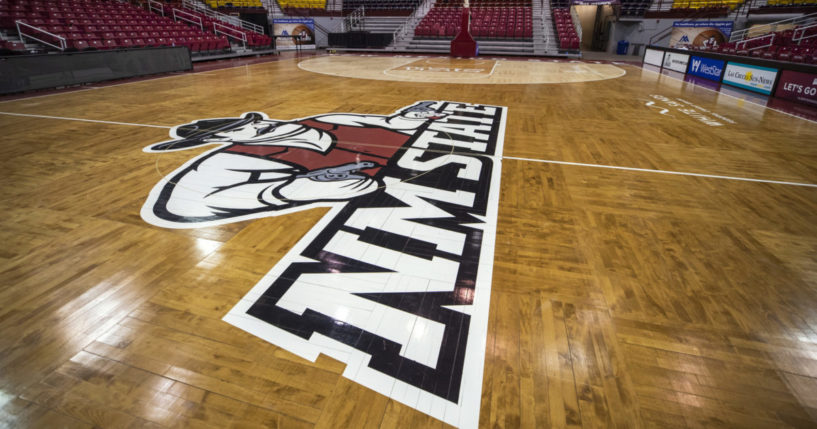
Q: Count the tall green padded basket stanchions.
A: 0